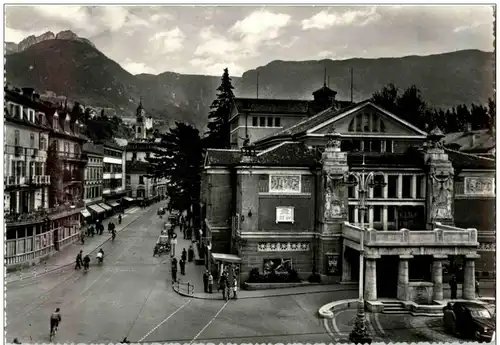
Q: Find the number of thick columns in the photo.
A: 4